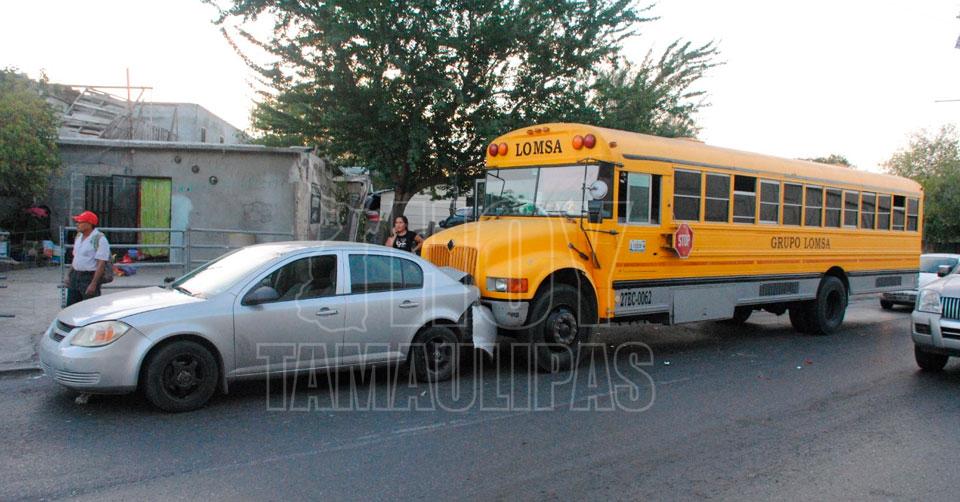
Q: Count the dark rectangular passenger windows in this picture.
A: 12